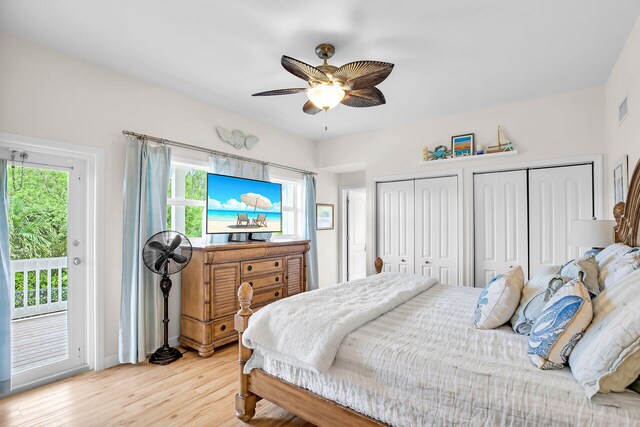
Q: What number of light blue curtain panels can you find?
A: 4